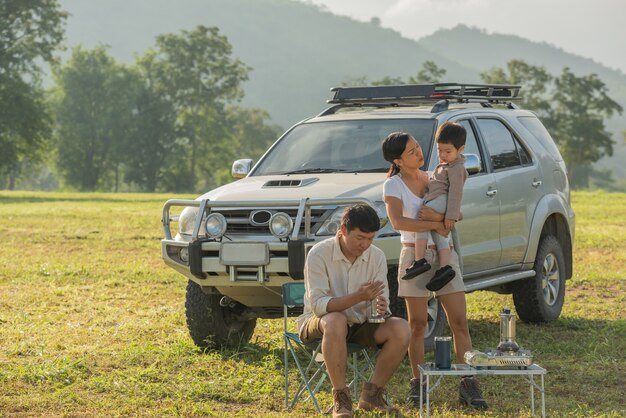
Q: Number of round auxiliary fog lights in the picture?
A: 2